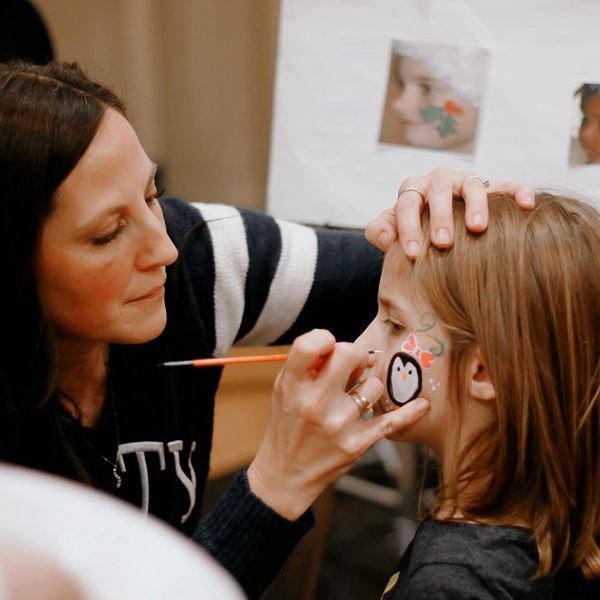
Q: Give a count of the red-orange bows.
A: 1